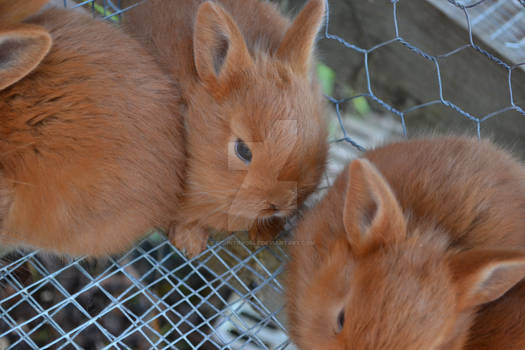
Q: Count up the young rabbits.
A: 3